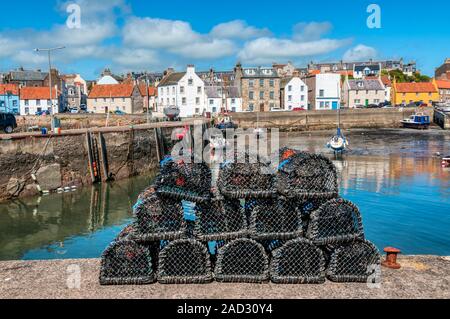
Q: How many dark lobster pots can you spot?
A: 12